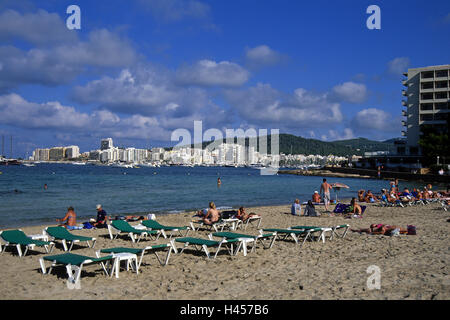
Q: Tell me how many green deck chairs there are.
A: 10